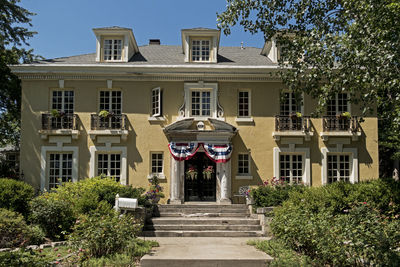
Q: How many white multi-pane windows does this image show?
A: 15